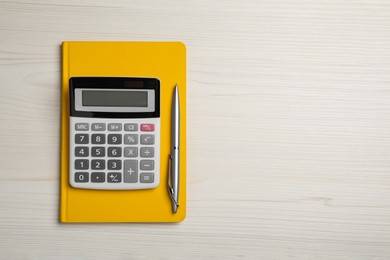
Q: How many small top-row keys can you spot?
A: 5